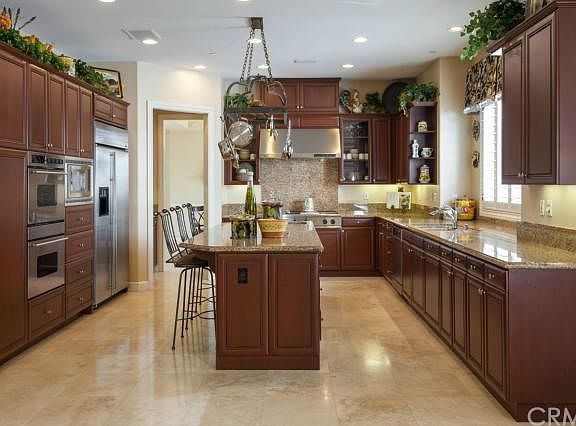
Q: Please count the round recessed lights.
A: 9